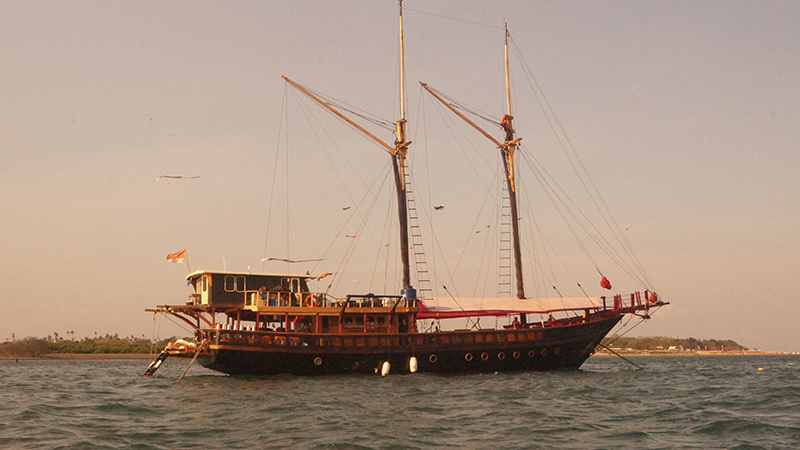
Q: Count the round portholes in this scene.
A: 9